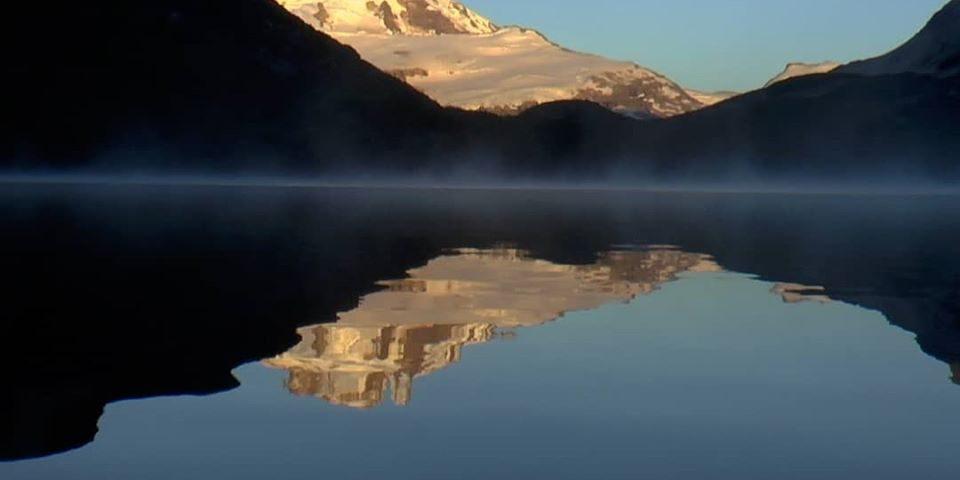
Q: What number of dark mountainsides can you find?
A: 2